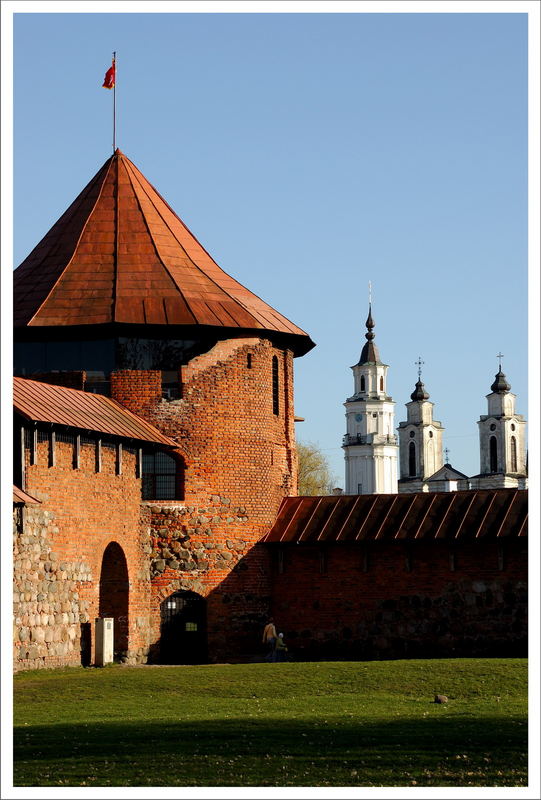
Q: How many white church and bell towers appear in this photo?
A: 3